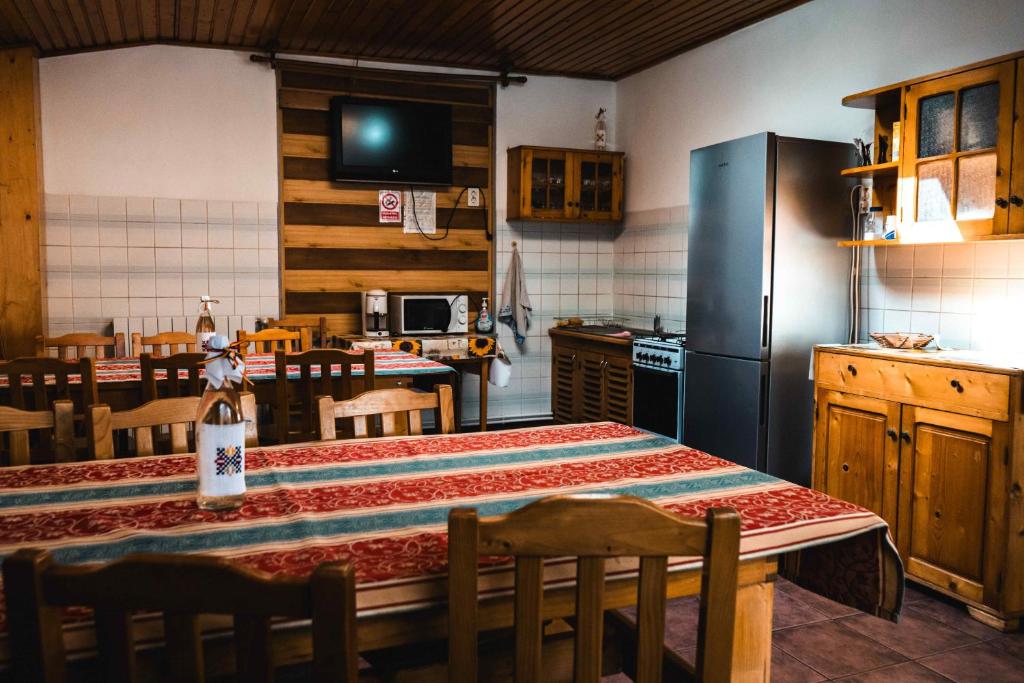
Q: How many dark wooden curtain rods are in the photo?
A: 1